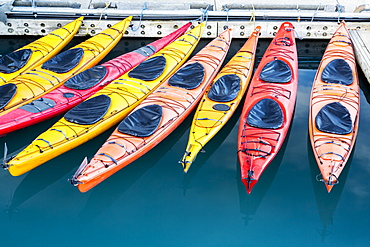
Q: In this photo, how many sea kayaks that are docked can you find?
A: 8